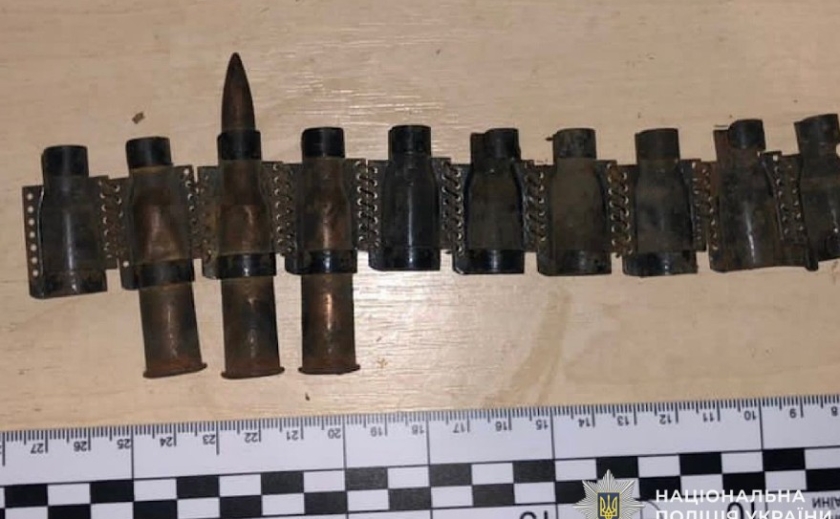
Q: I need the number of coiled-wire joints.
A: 9